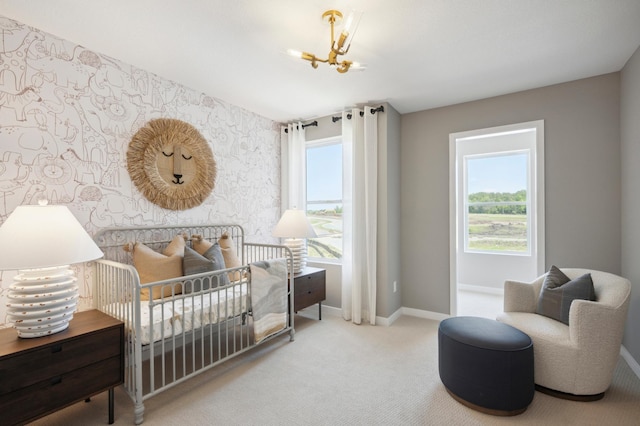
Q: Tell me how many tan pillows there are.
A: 2